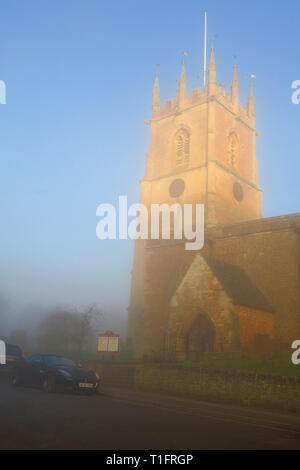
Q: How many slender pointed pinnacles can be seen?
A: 5